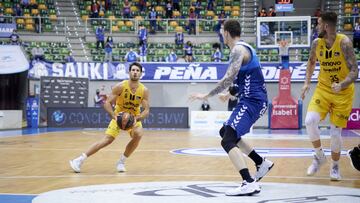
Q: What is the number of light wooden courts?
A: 1